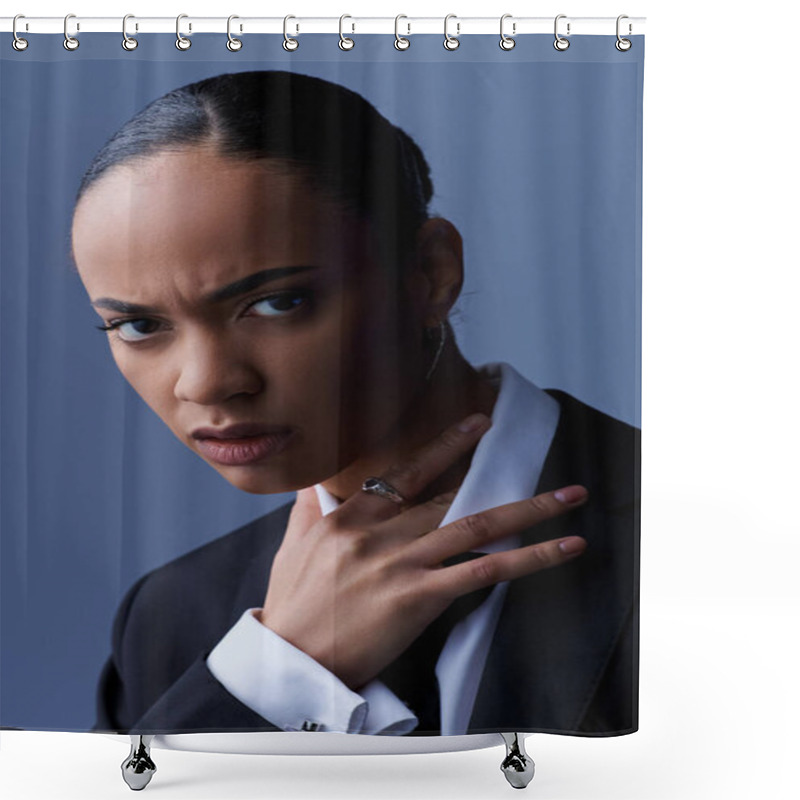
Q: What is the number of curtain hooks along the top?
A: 12